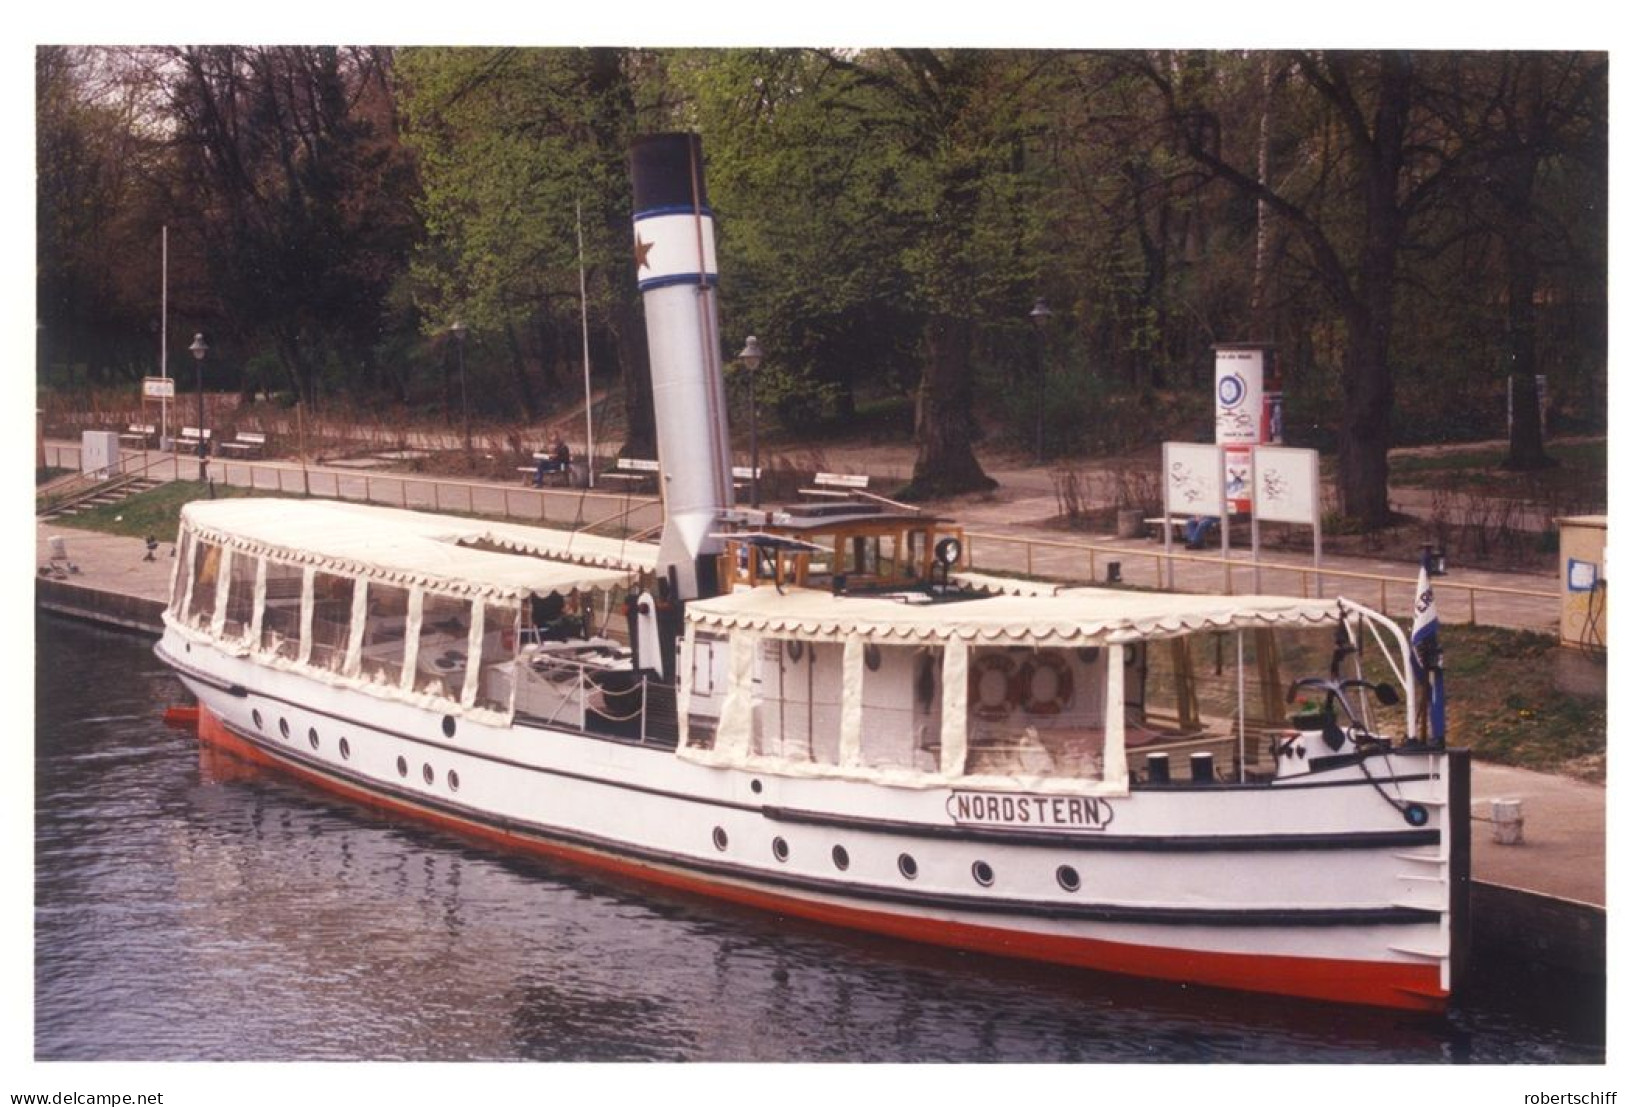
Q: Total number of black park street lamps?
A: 4